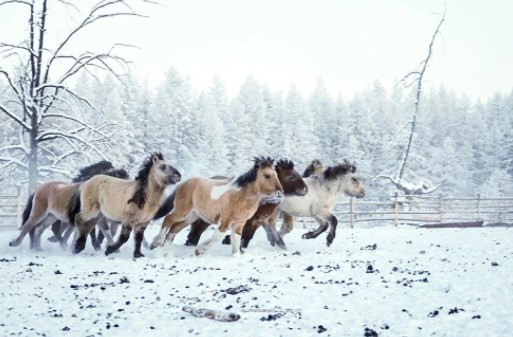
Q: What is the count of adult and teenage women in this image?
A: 0